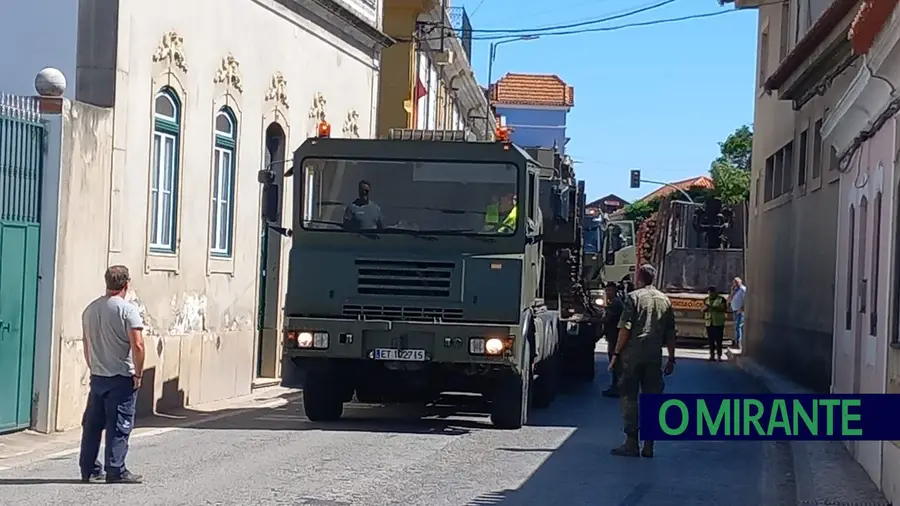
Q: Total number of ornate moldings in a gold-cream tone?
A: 5